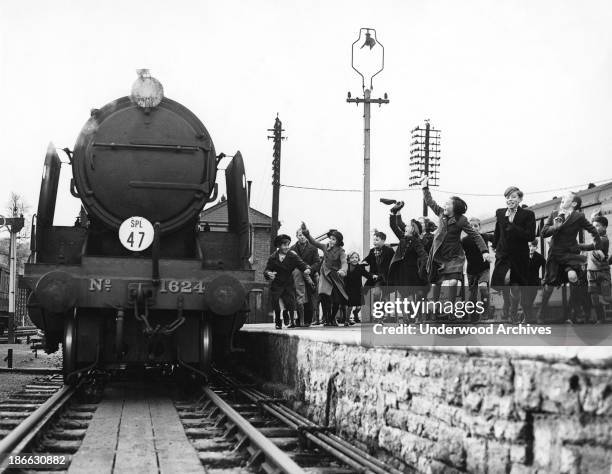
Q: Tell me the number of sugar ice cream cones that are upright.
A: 0